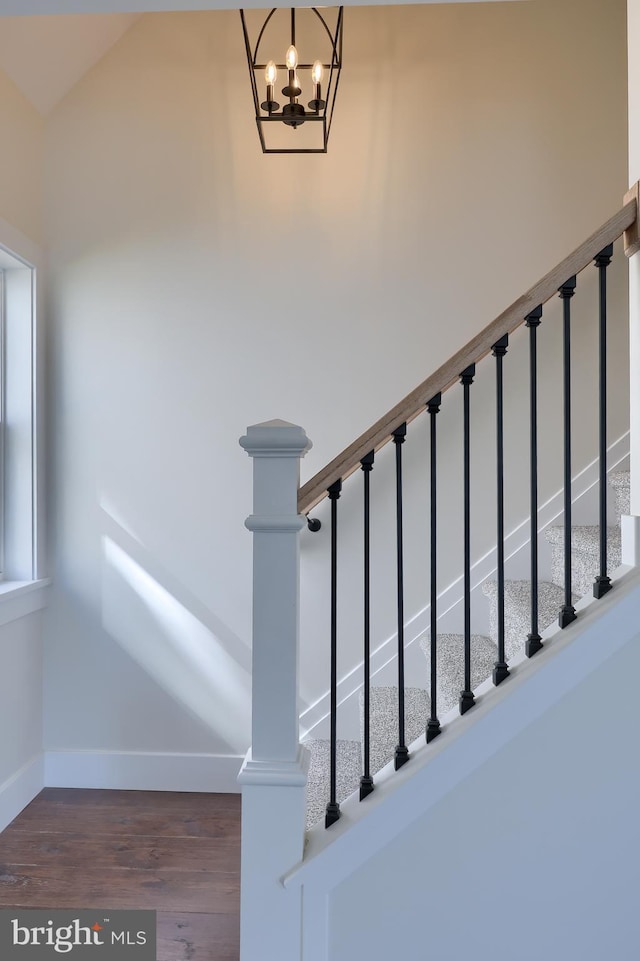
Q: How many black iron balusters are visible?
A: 9